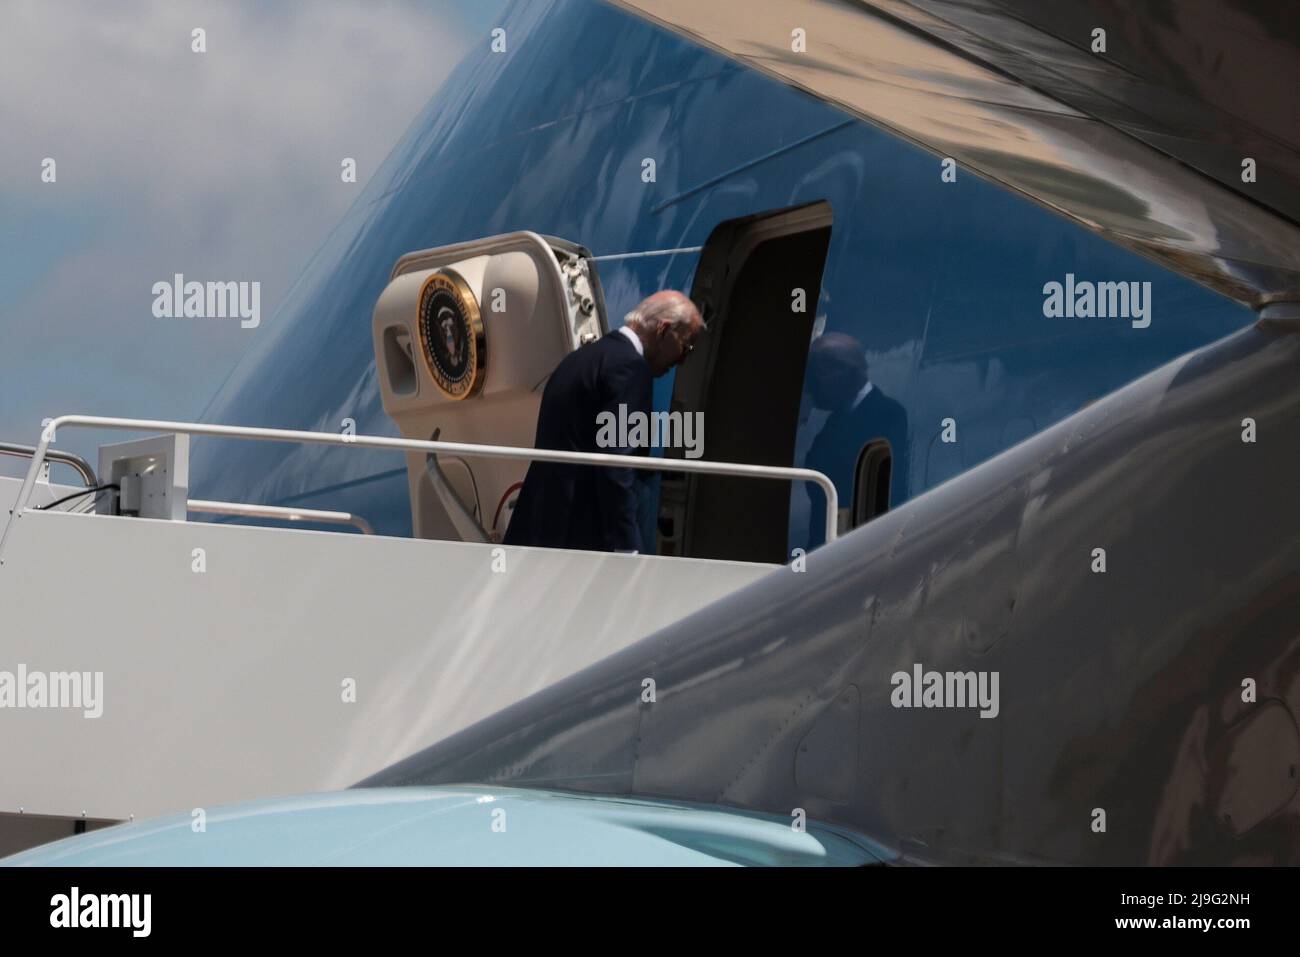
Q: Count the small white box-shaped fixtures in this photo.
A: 1